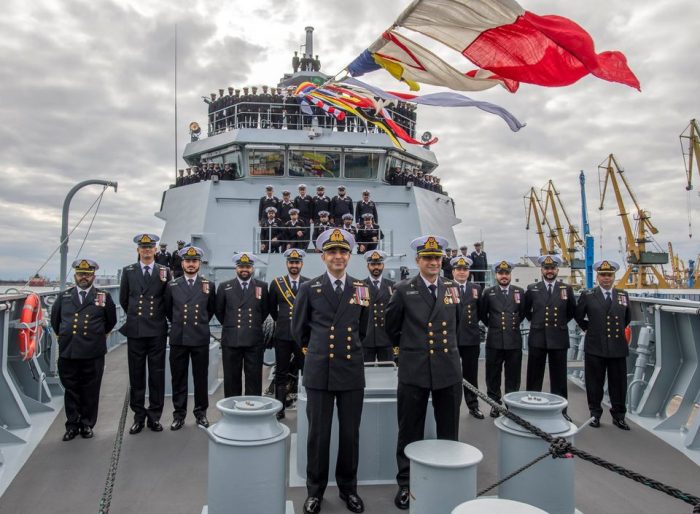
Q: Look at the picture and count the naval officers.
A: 12